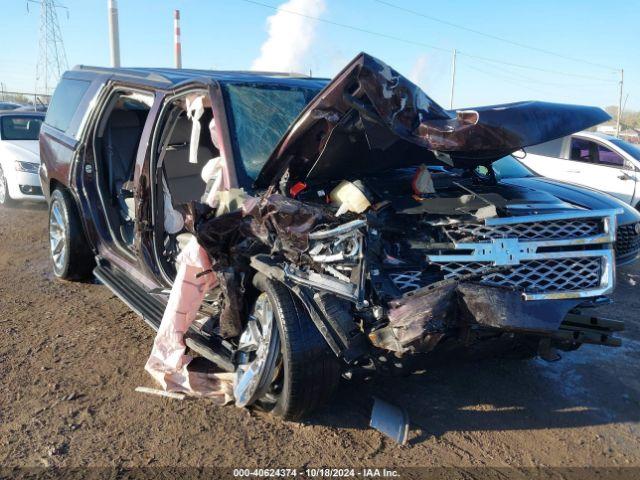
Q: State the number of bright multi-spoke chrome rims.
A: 2